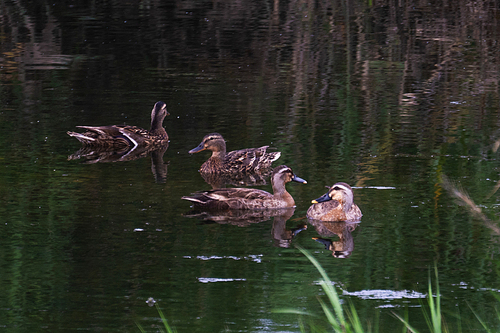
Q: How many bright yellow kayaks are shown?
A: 0